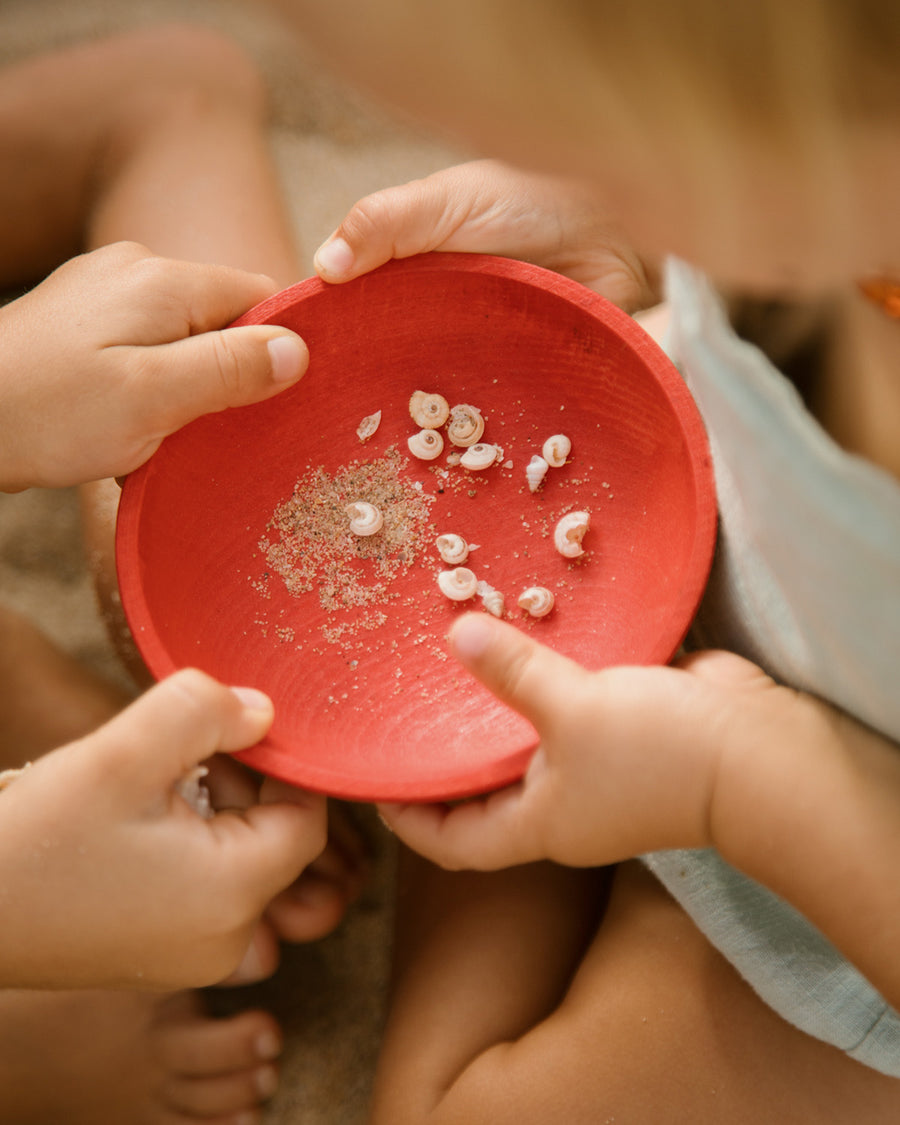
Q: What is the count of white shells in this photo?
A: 12